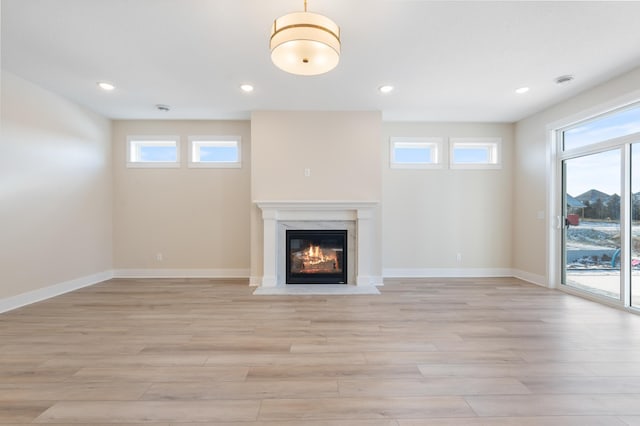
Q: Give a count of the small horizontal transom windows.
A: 4